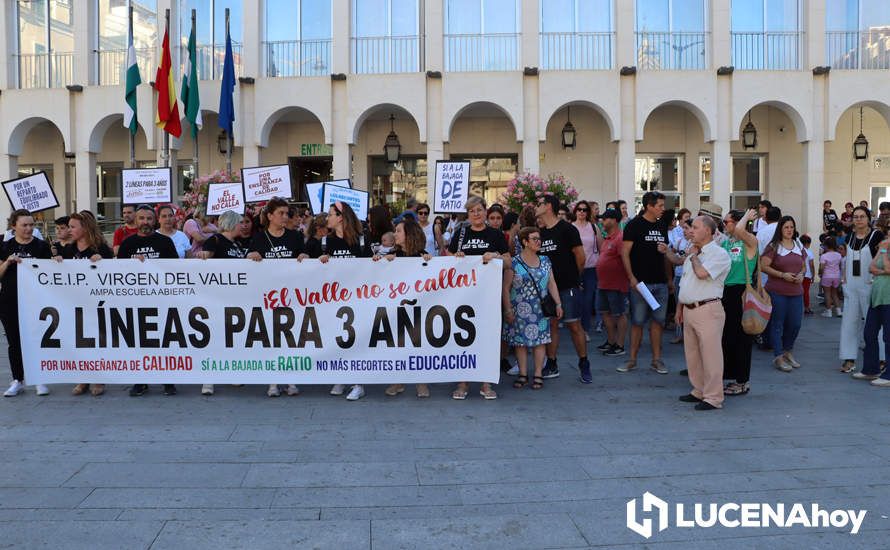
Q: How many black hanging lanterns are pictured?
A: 5